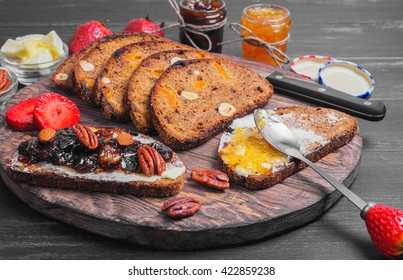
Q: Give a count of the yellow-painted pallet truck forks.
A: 0